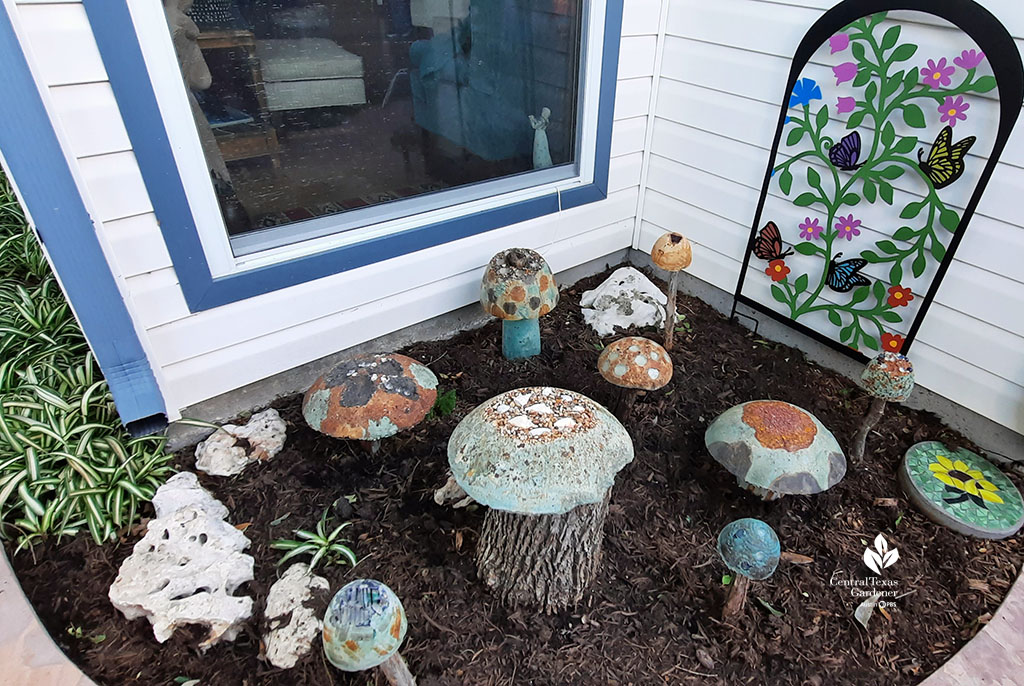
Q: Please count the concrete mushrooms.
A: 9